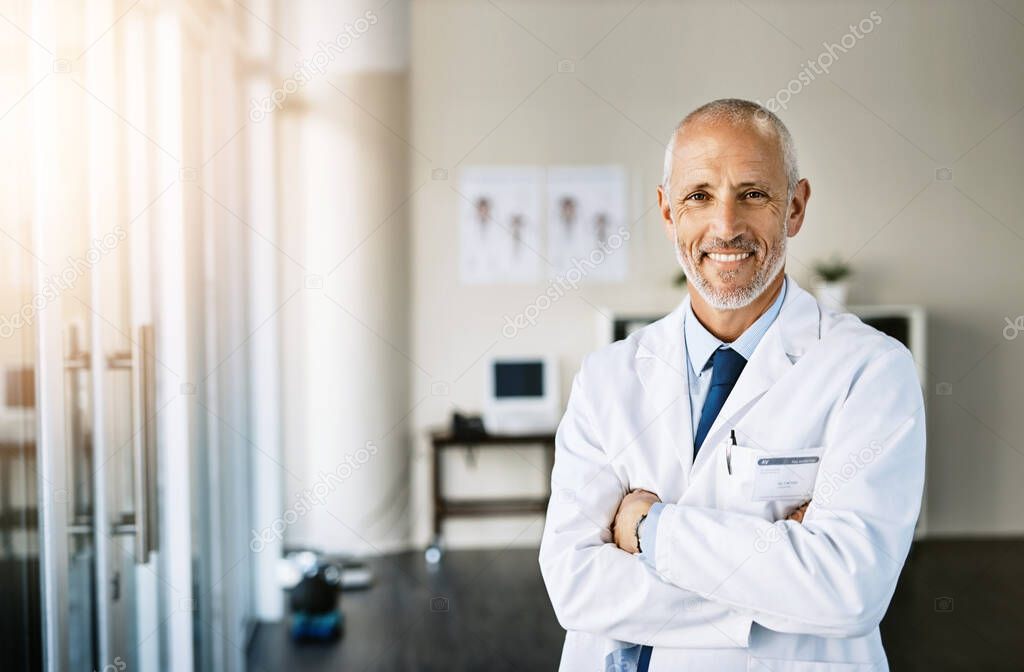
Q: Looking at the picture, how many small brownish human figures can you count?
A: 4